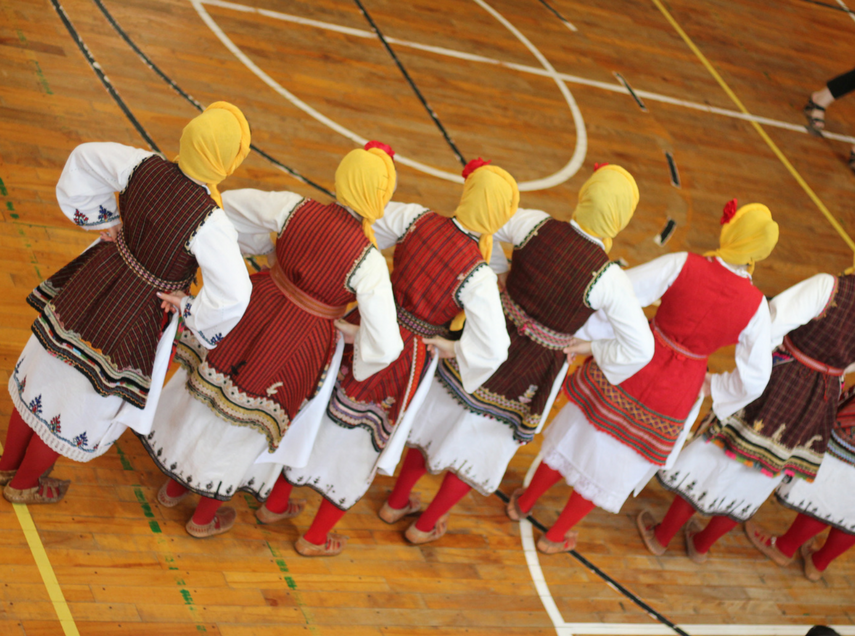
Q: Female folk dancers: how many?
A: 7